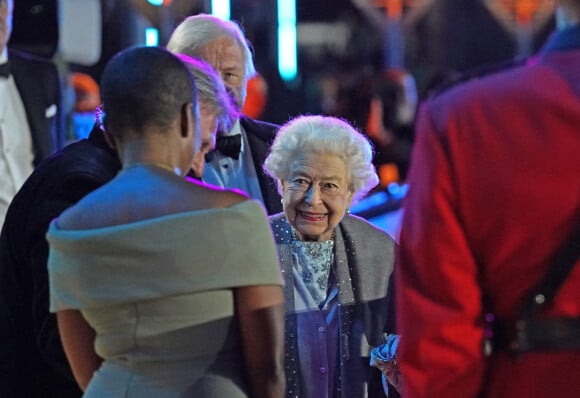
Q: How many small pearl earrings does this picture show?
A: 2